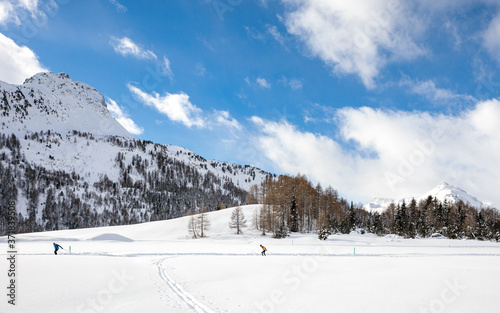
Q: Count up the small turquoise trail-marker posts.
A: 2